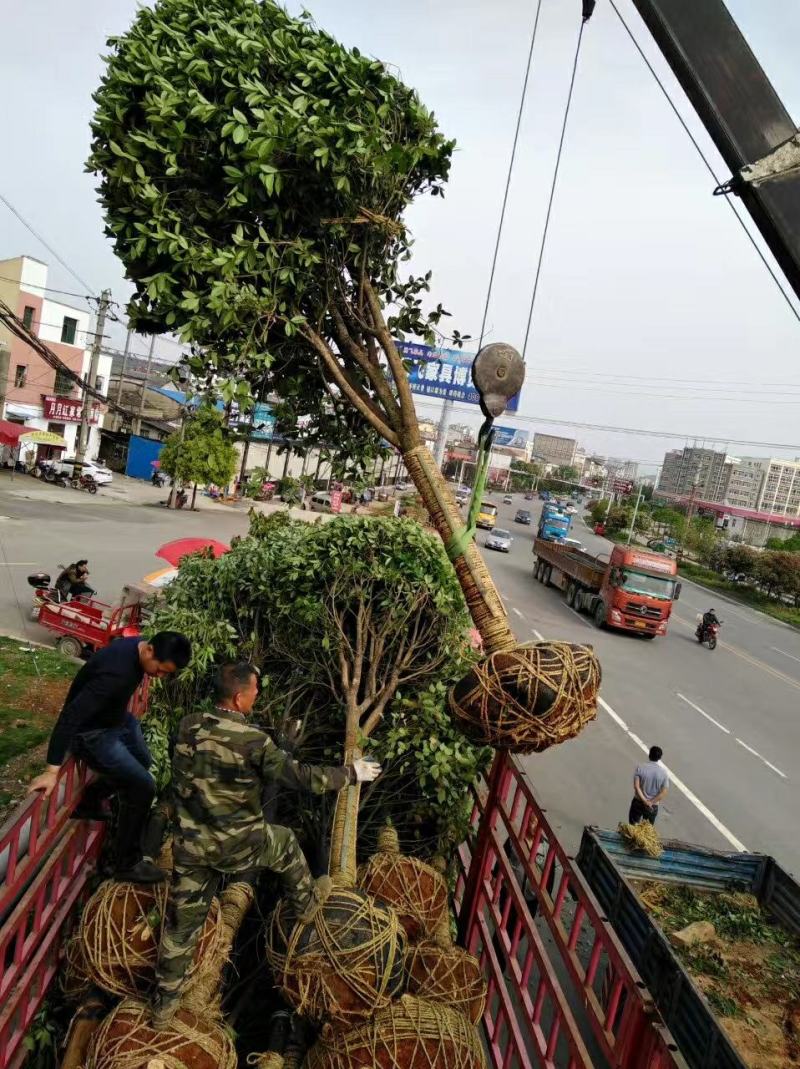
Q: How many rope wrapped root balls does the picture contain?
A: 7